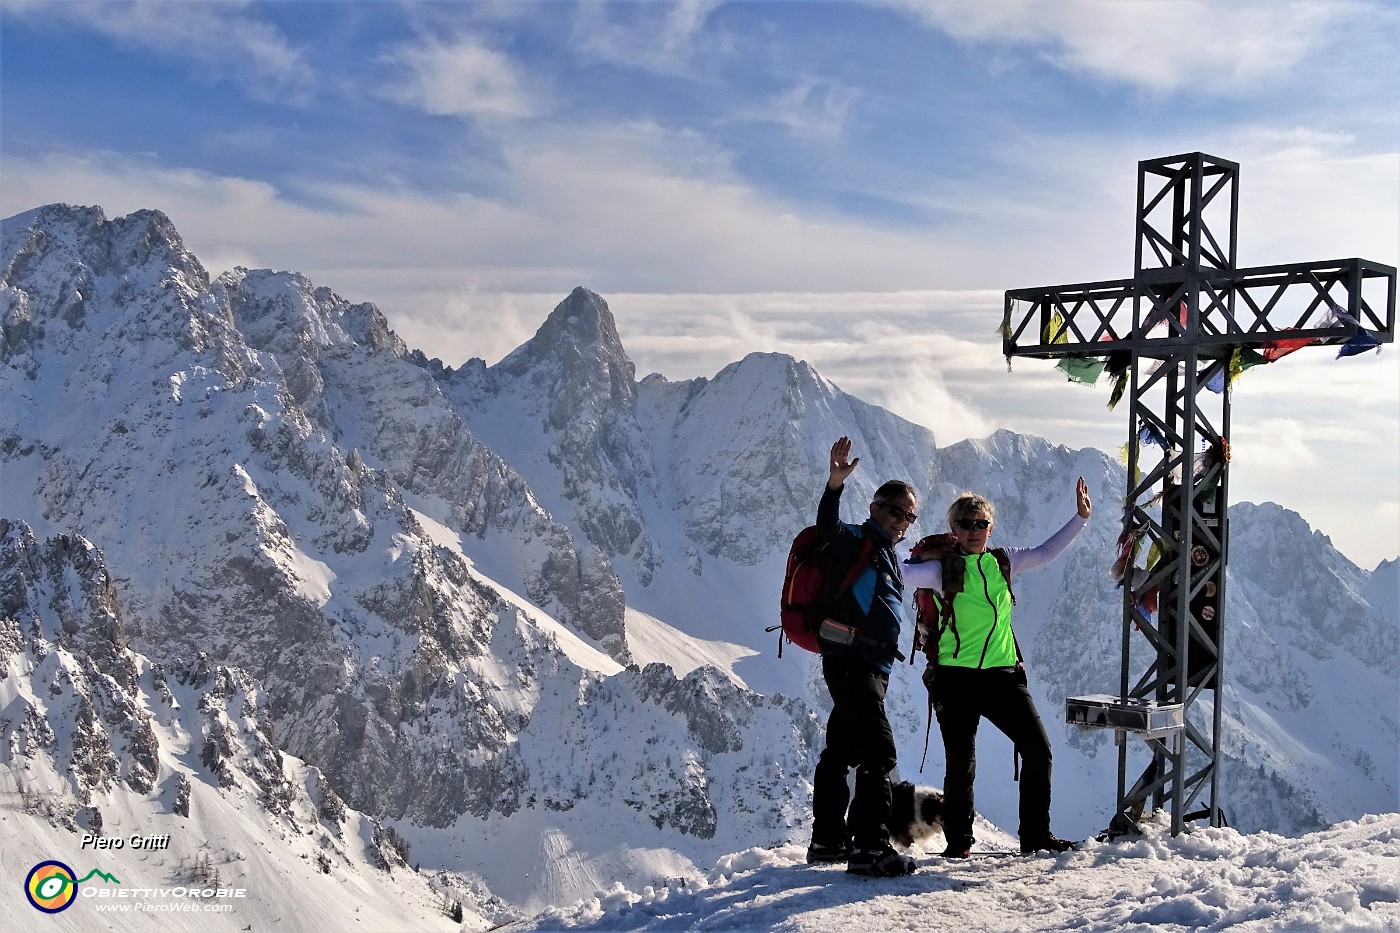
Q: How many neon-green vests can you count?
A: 1